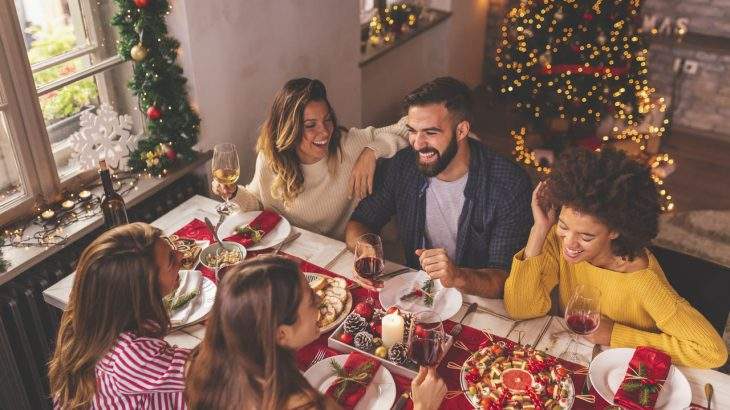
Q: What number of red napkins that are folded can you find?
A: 3